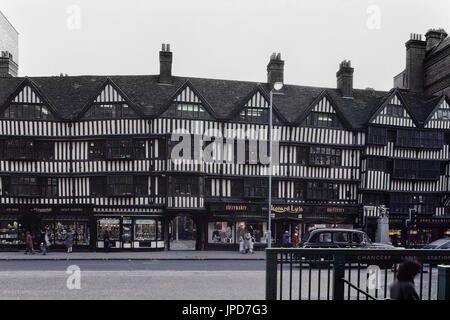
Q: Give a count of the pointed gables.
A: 7